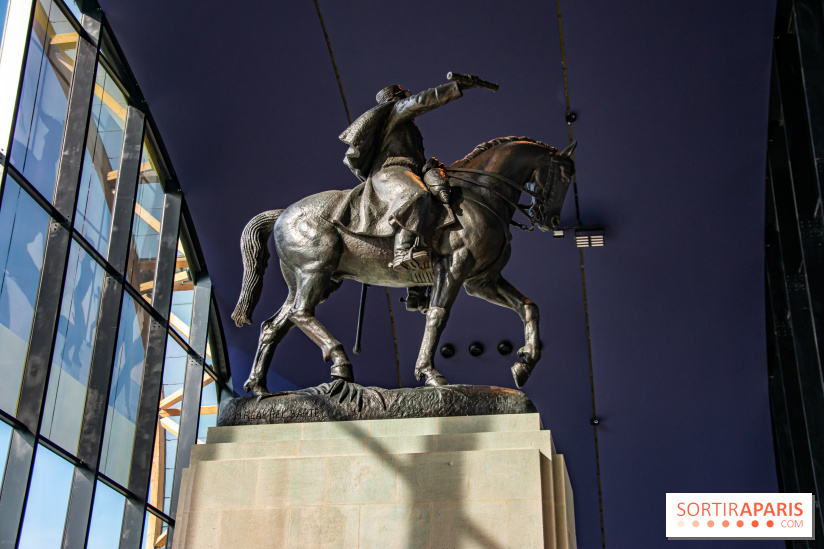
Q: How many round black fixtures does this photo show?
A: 3